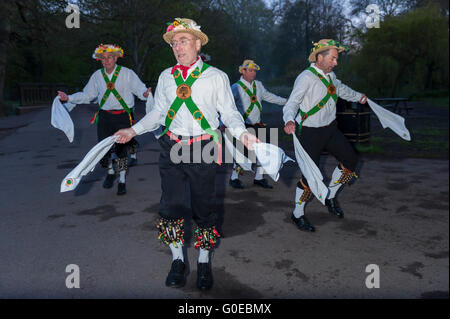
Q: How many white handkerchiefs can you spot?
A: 7